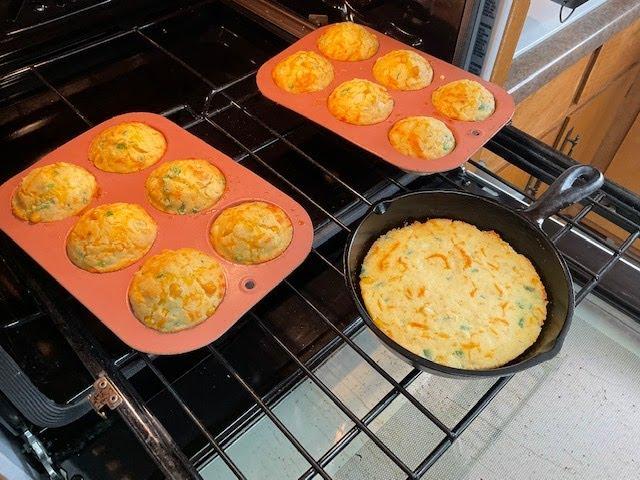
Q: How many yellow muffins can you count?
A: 12